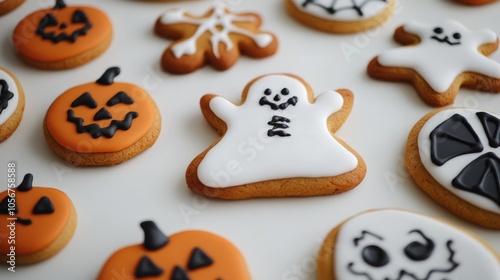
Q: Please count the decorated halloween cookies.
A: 11